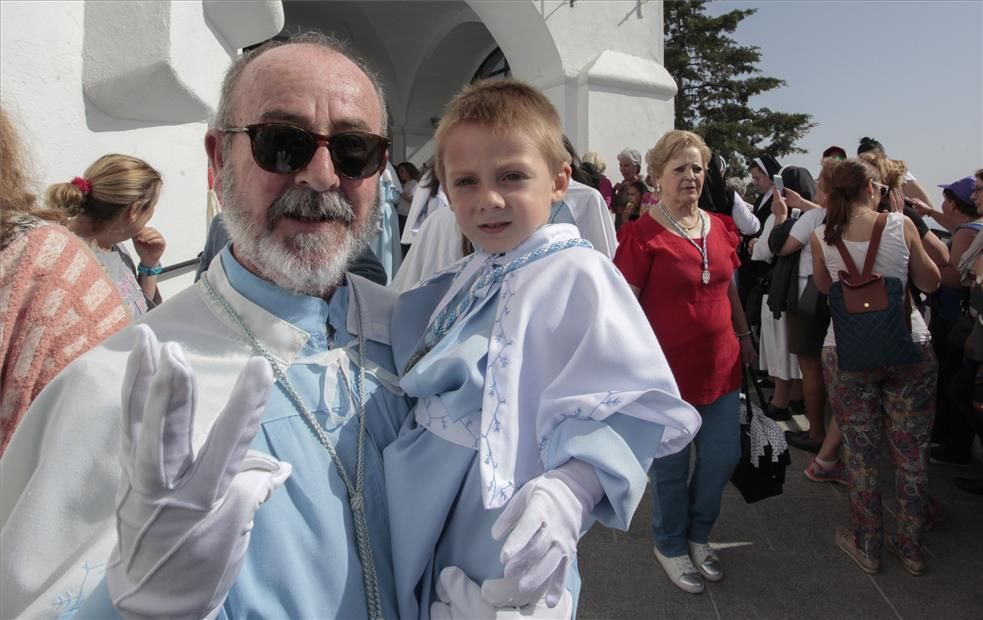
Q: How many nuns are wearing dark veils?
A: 3